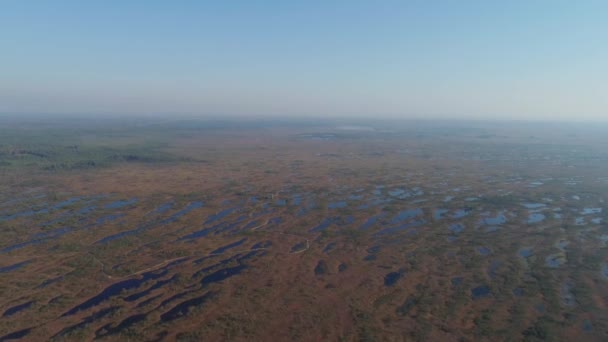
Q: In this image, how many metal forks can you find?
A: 0